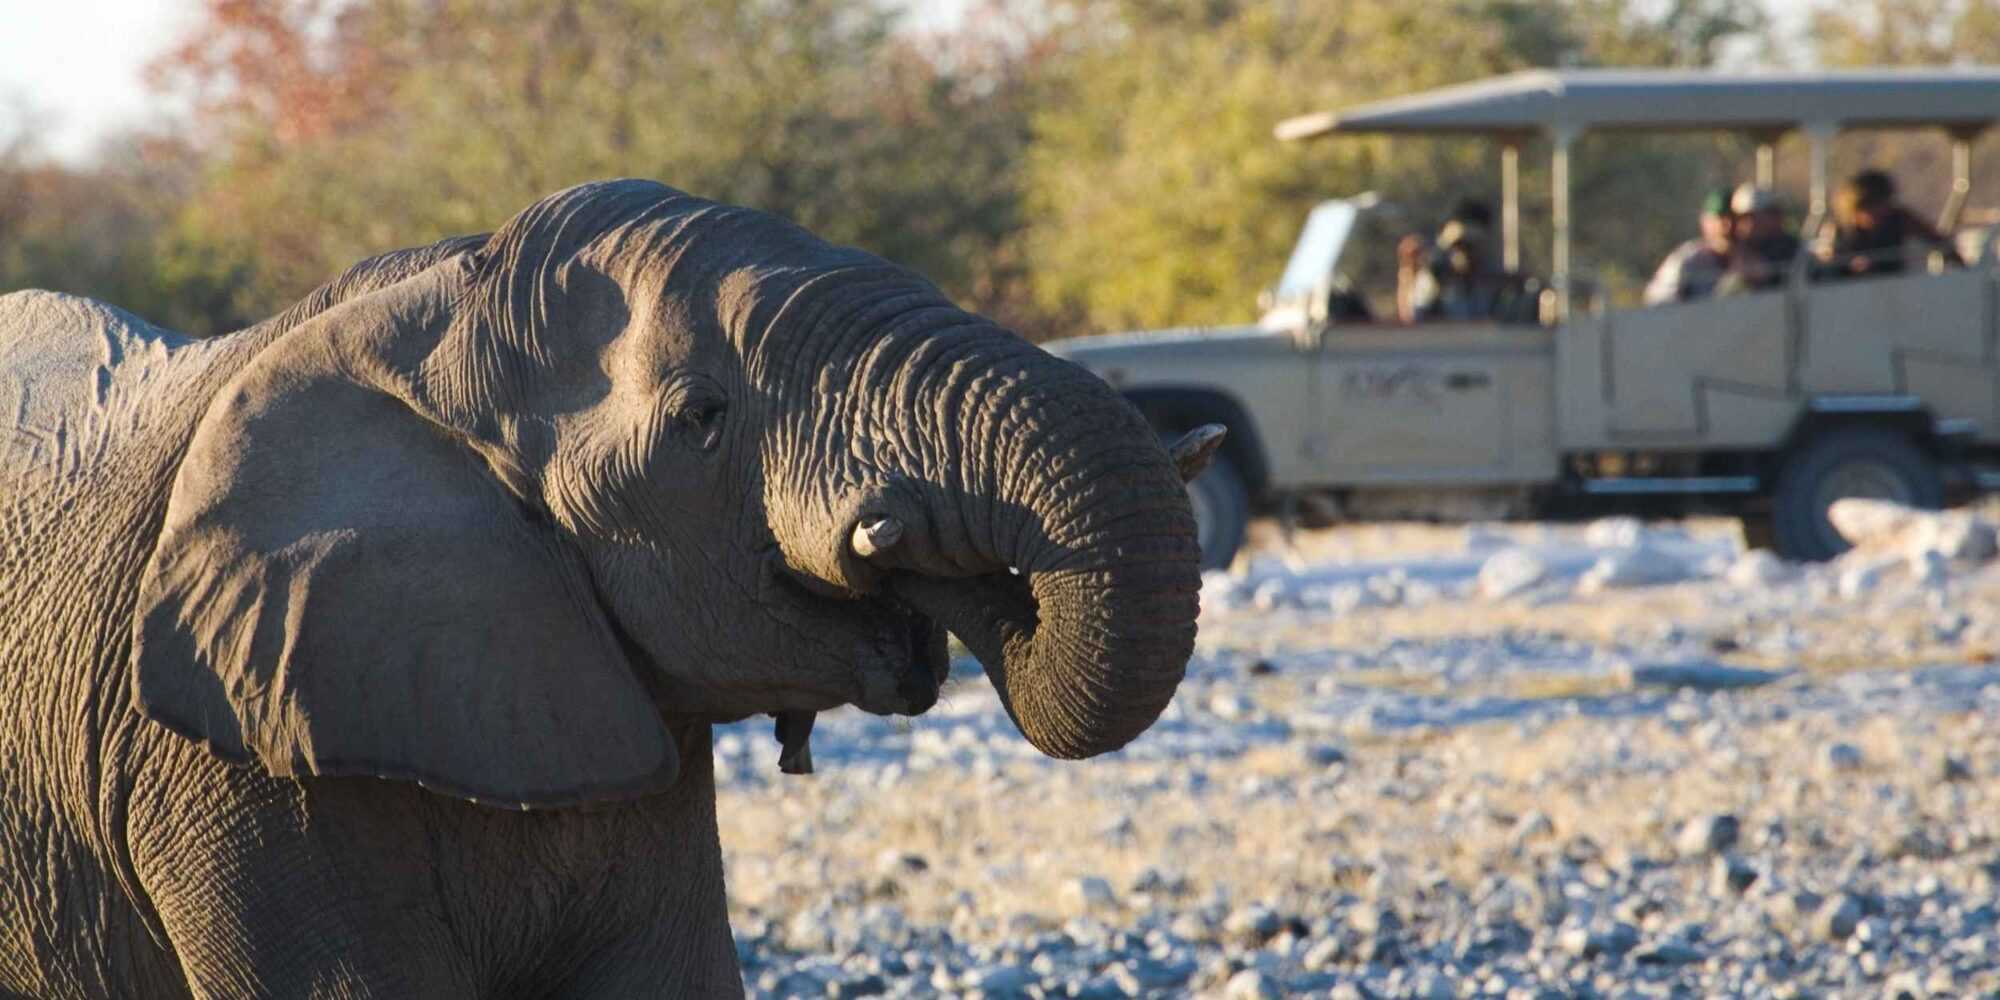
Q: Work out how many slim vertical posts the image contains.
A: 5